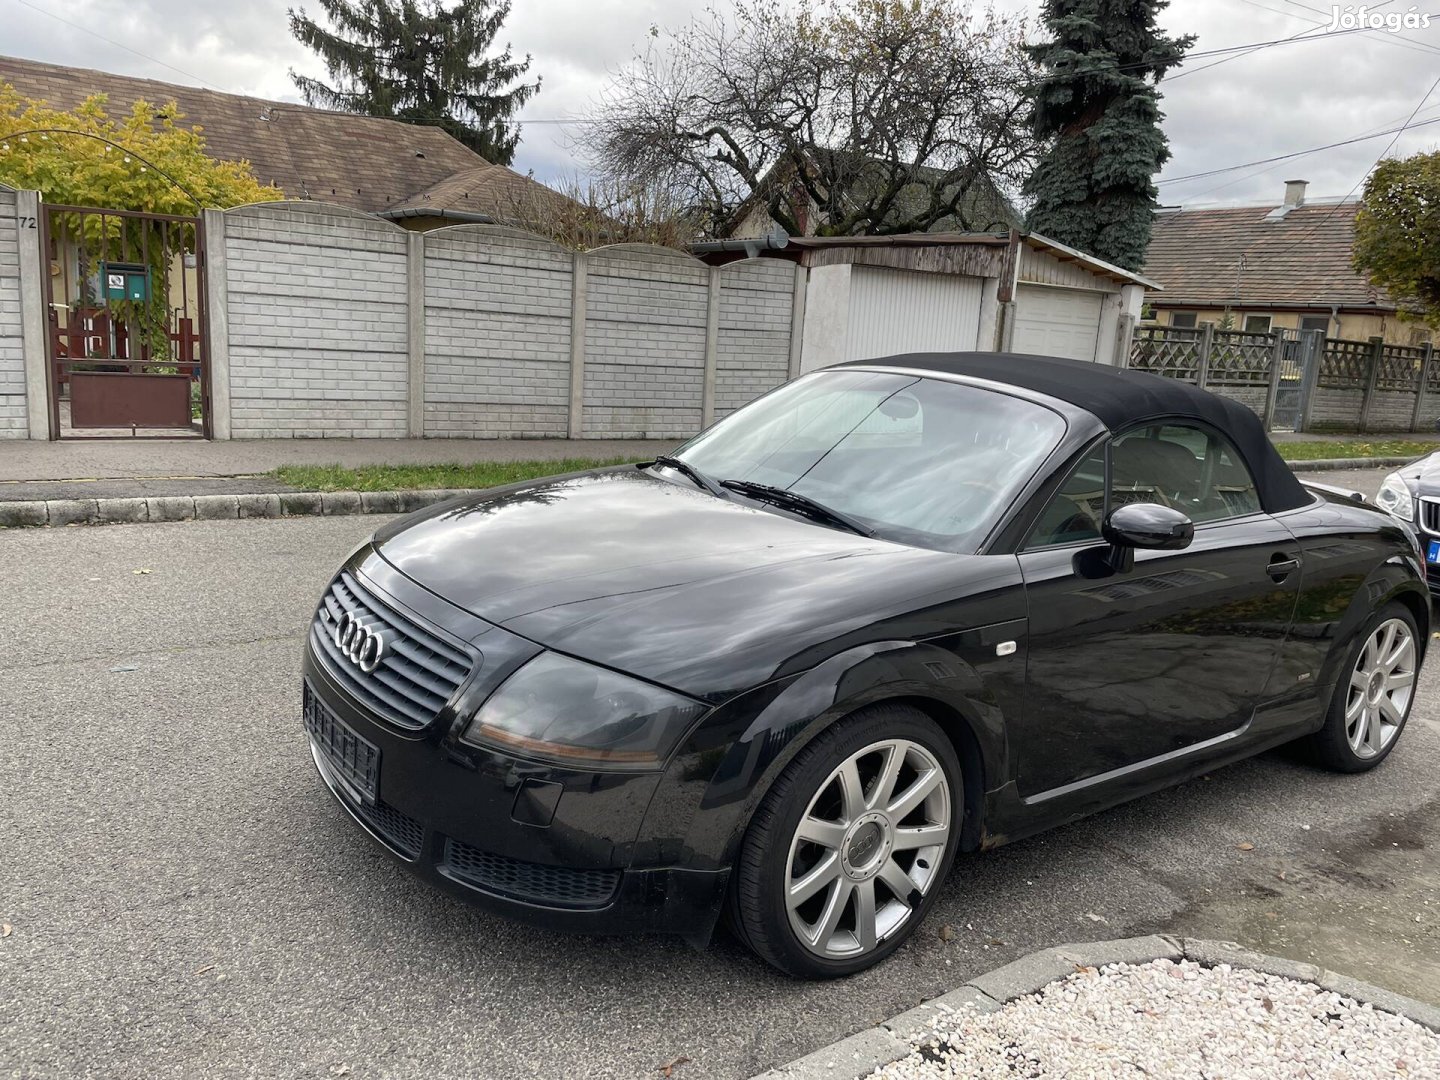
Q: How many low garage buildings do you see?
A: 2